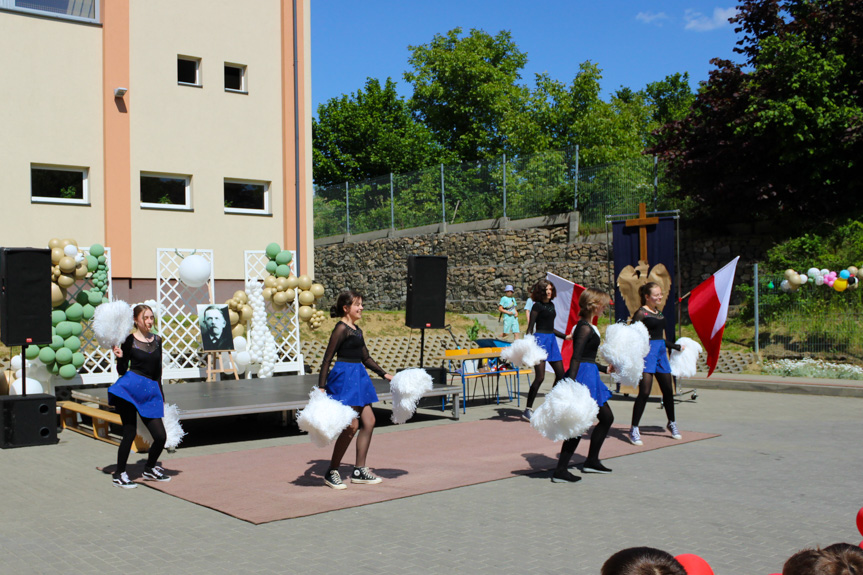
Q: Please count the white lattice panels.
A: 3